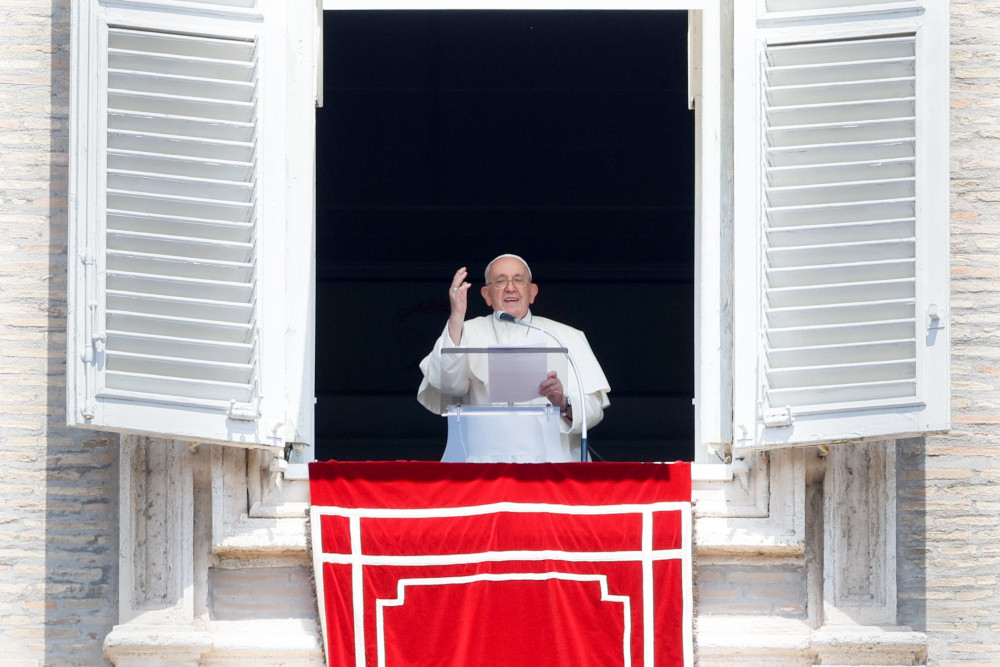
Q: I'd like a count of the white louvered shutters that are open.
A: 2